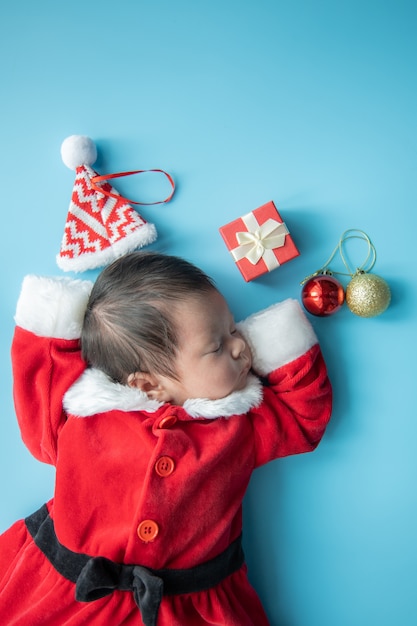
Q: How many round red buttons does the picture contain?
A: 3